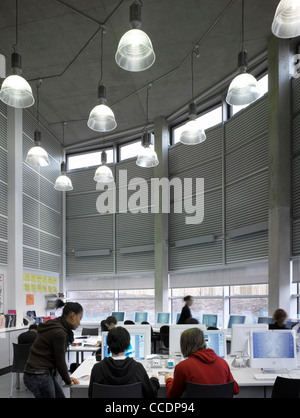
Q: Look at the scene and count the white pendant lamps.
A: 10